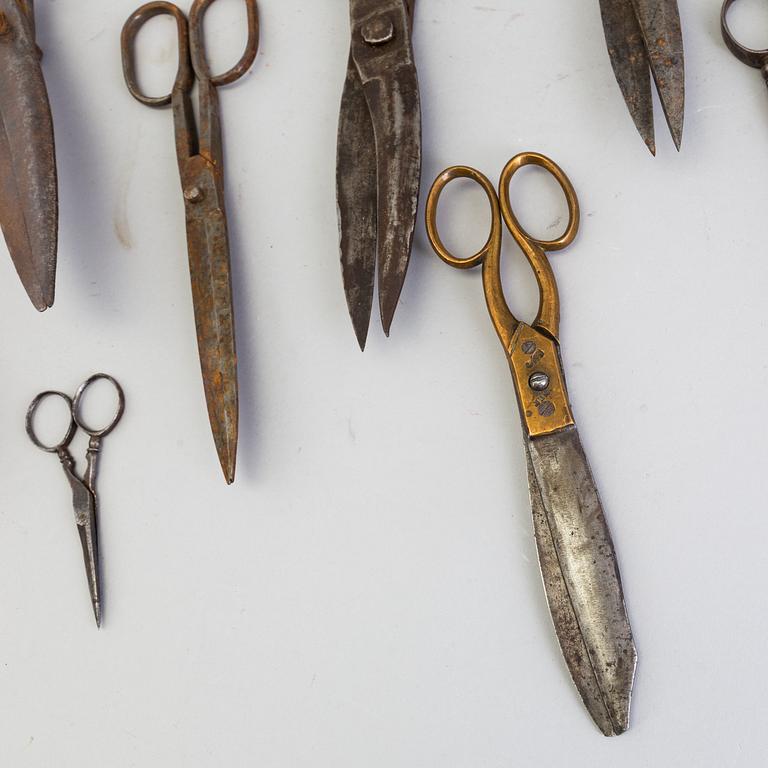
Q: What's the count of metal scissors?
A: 7